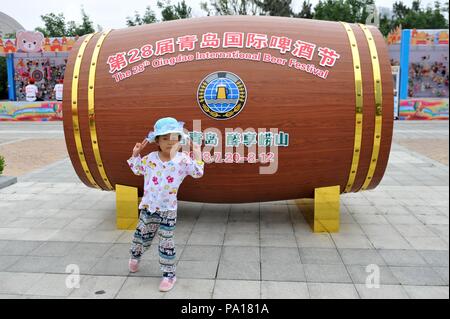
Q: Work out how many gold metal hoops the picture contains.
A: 4